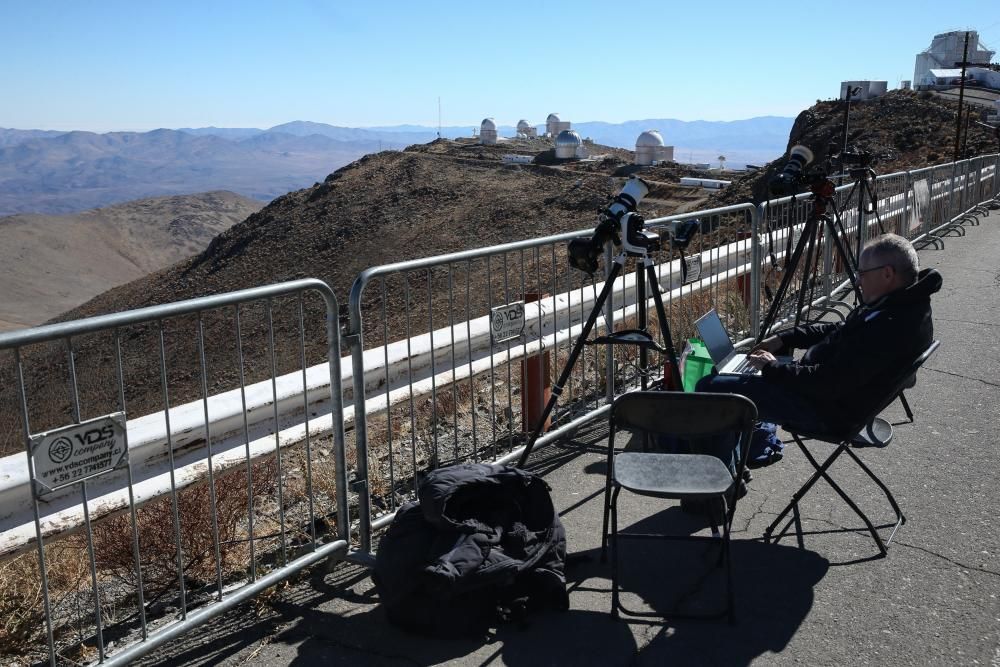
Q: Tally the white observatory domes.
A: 5